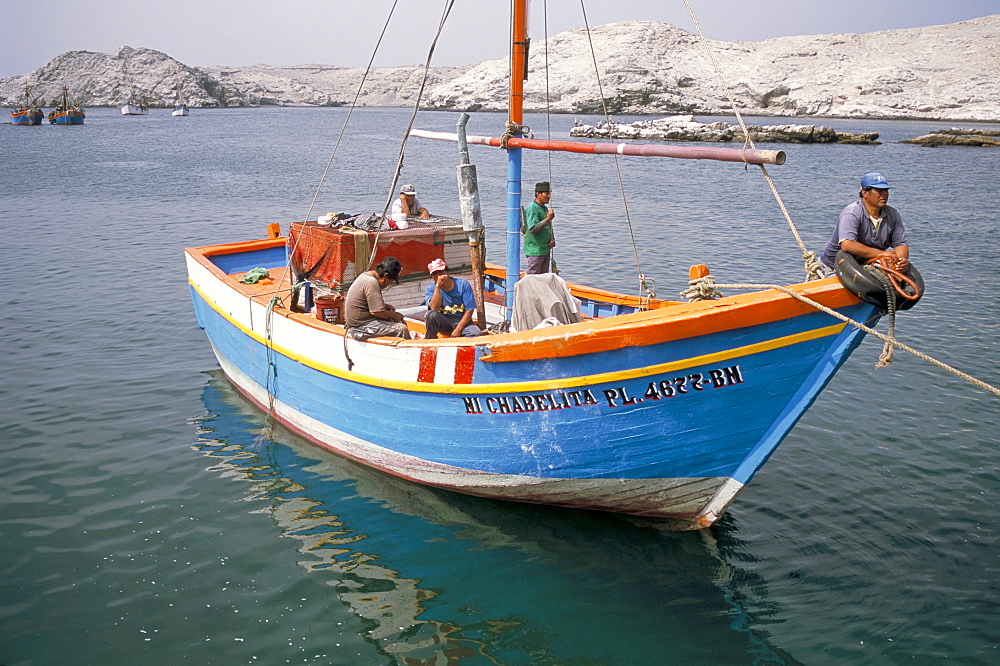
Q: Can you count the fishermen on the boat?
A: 5